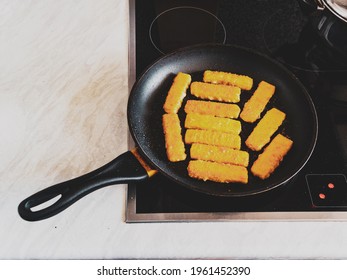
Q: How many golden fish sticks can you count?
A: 12